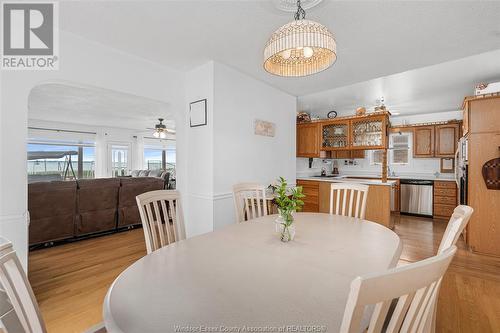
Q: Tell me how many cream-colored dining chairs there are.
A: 6